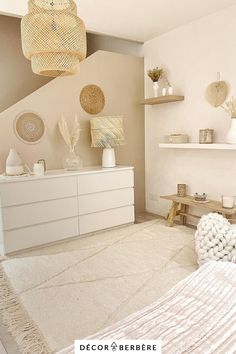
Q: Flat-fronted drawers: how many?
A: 6